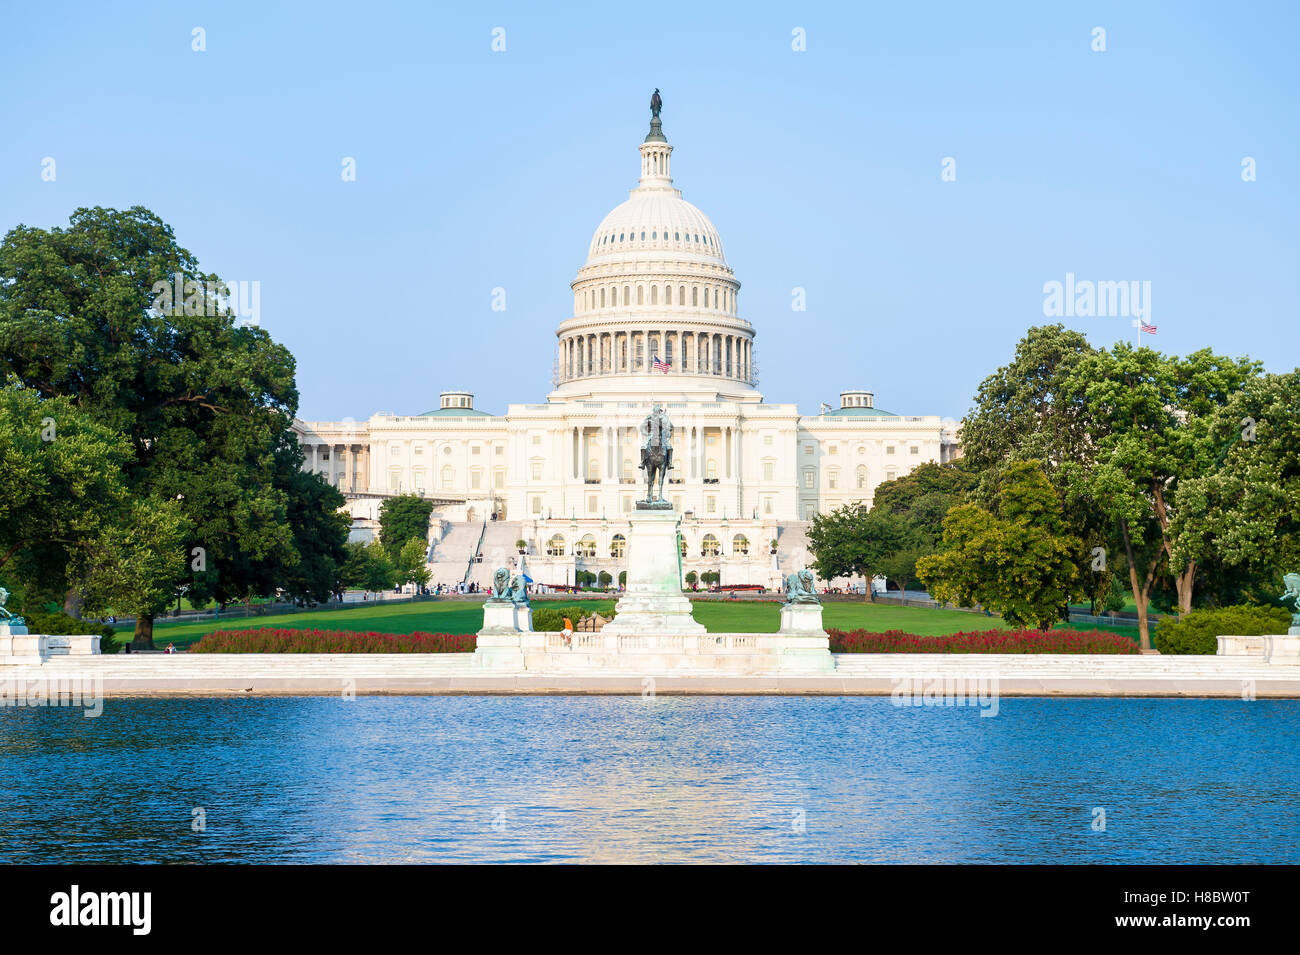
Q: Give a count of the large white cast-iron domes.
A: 1